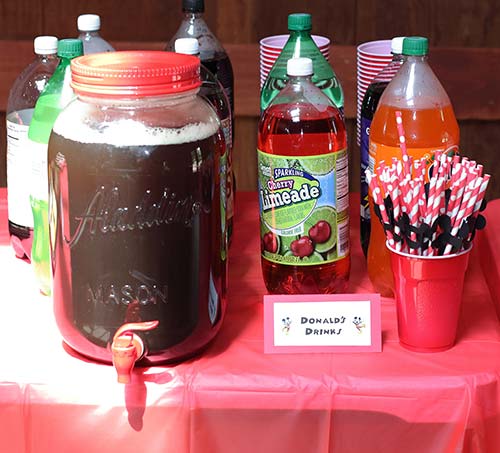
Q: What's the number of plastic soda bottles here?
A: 9